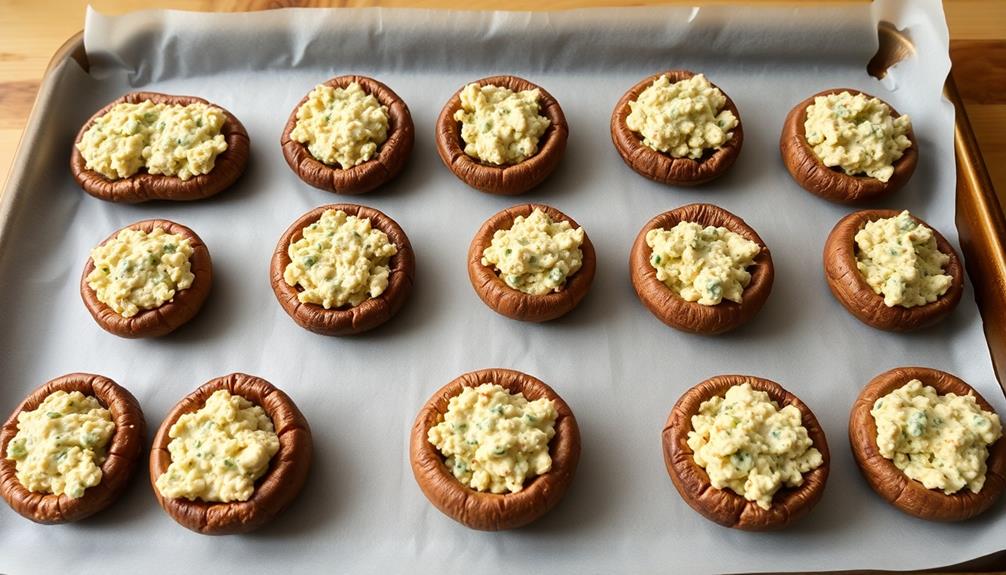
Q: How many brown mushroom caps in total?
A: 15